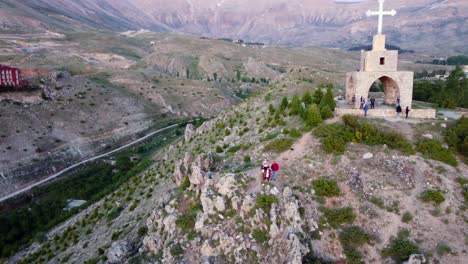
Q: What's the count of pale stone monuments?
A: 1